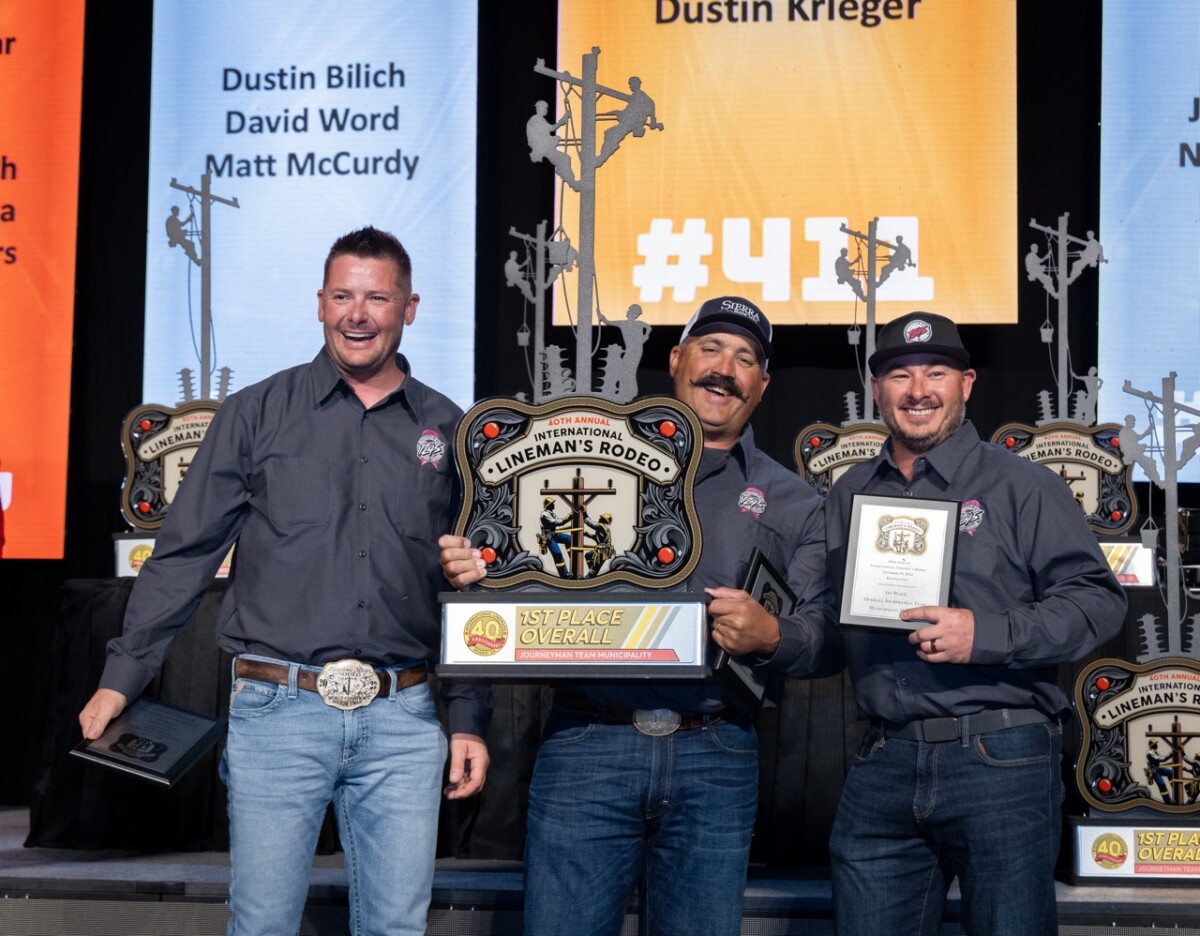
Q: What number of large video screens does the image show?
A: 4